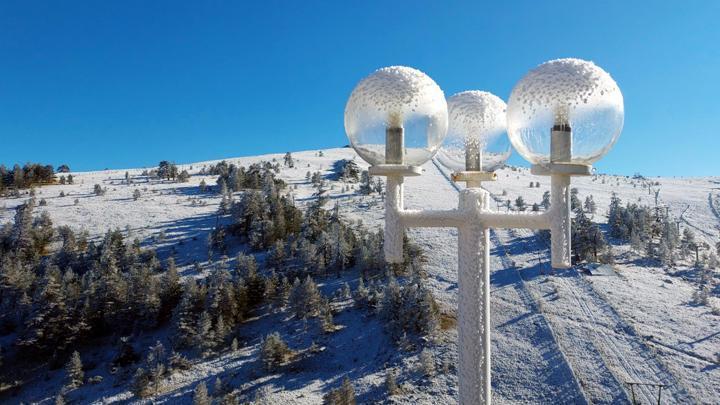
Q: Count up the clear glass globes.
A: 3